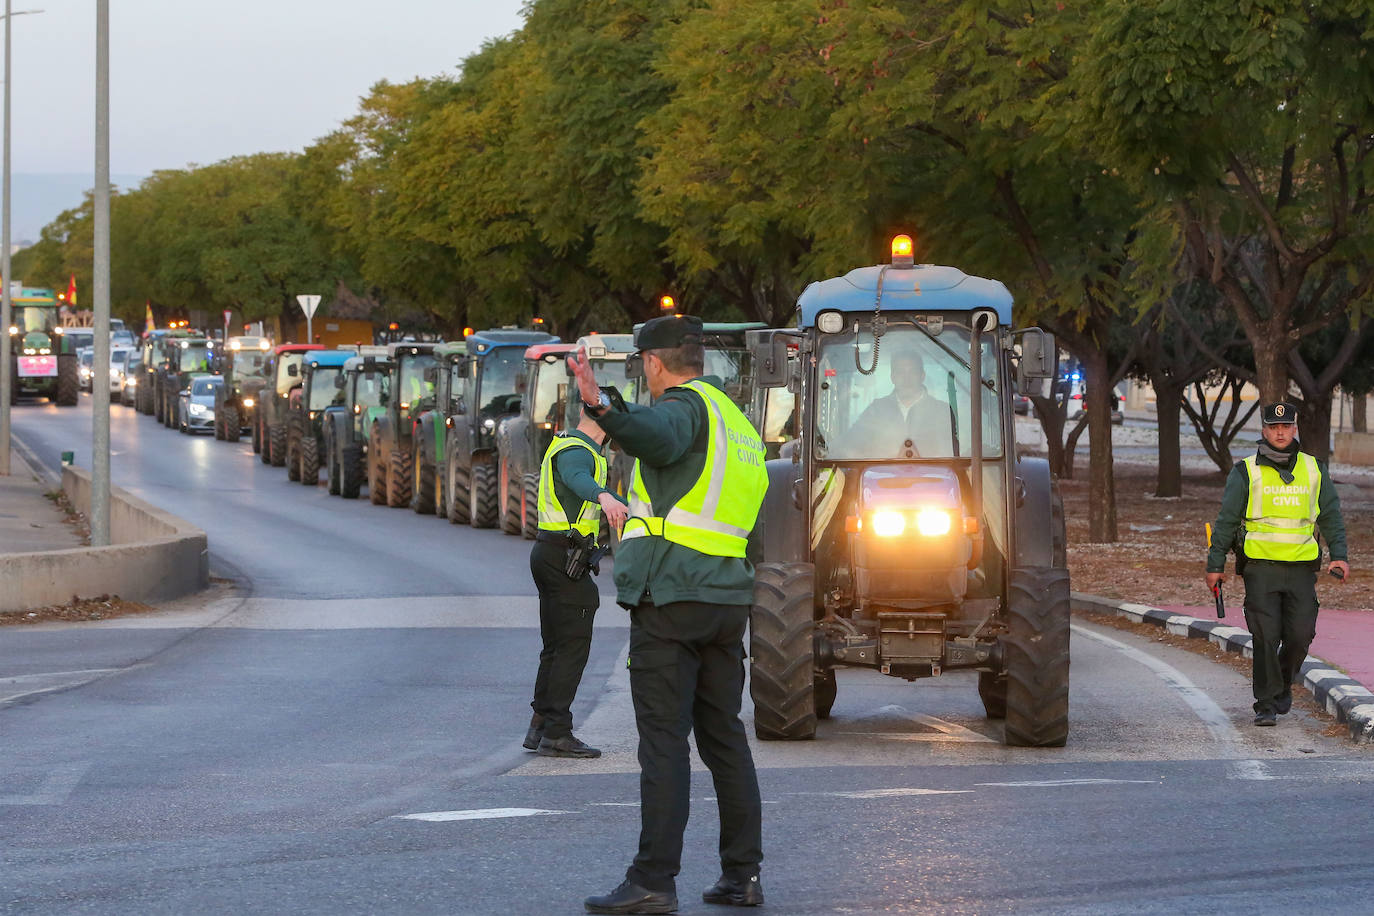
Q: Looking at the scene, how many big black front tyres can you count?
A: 2